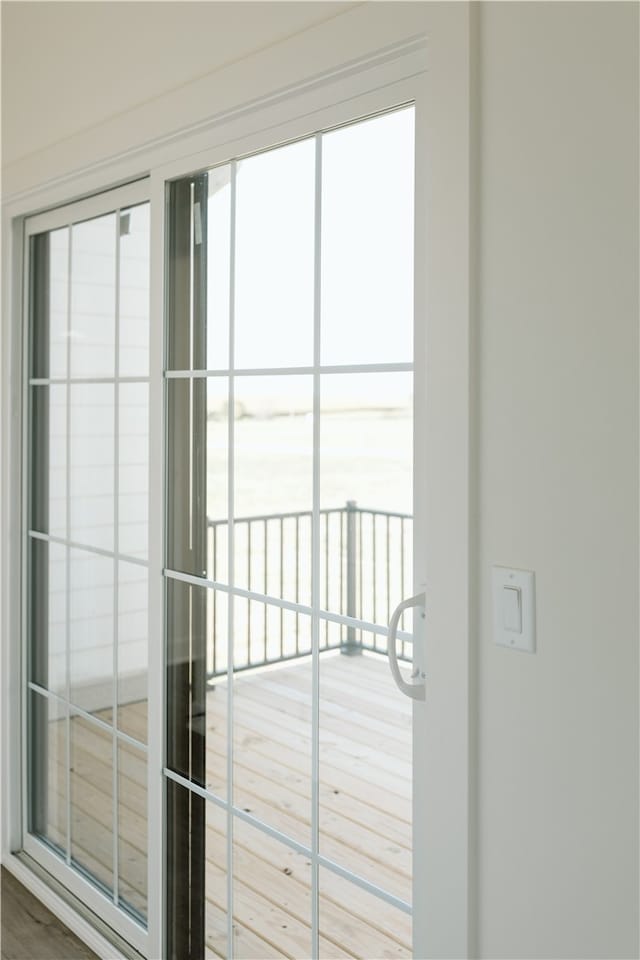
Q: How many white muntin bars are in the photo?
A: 10